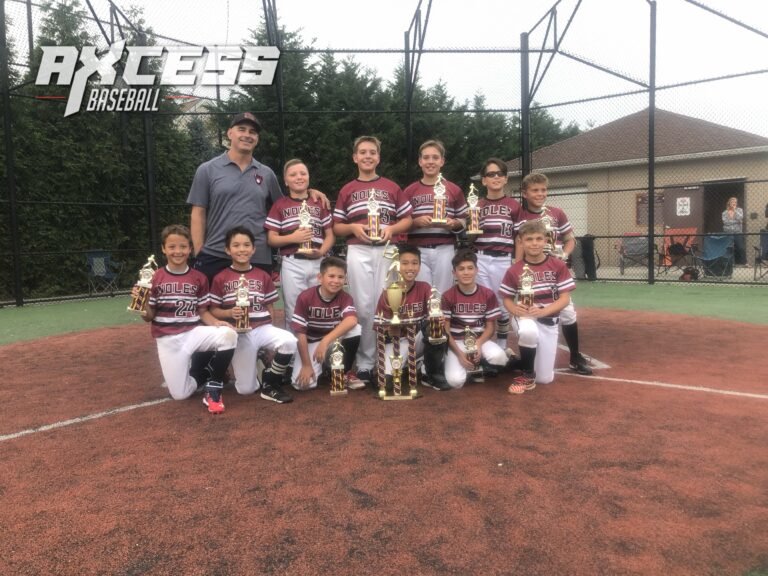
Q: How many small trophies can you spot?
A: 11